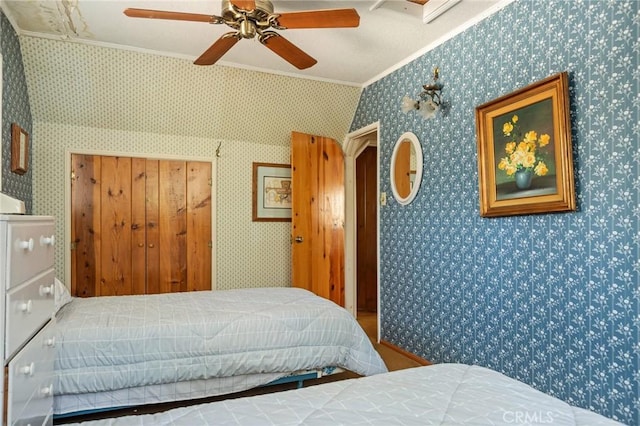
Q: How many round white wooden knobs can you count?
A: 7